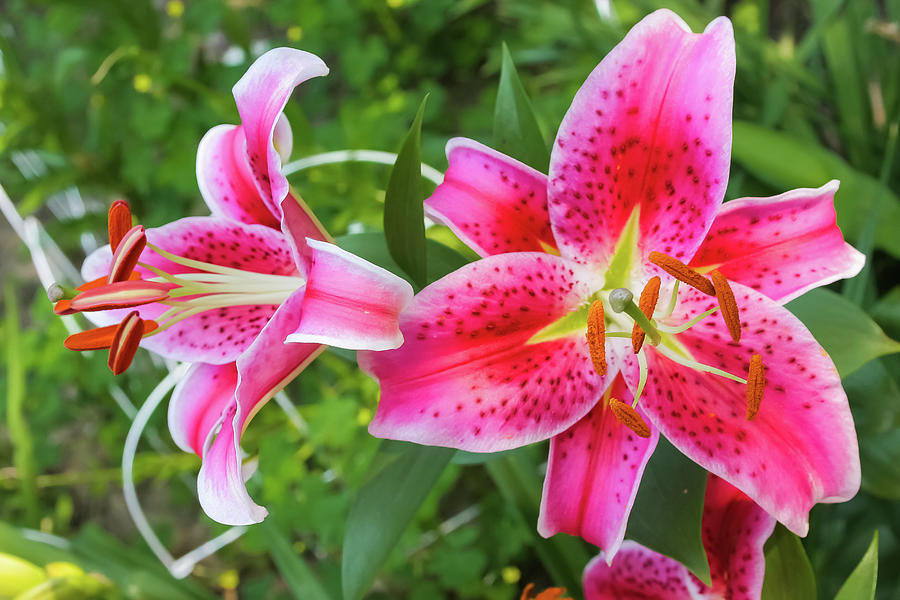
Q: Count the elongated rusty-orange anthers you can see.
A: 12